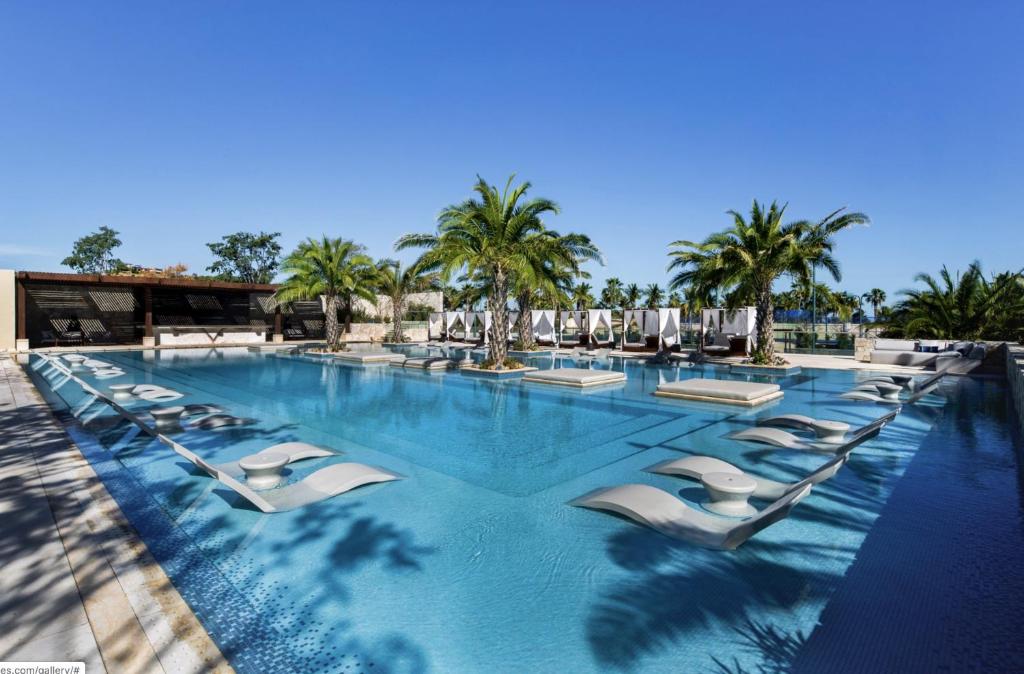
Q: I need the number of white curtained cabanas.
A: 6